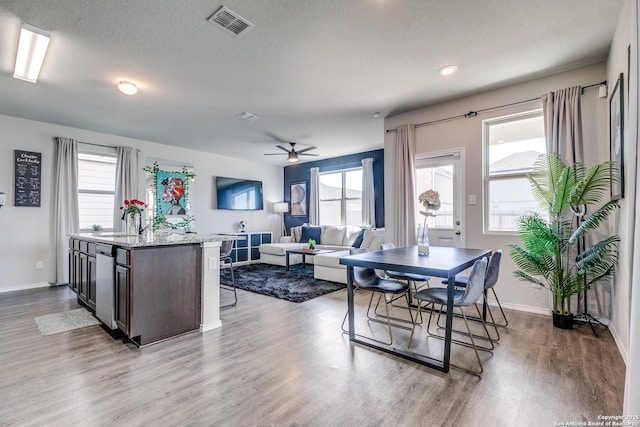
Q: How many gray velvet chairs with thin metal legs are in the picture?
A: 4